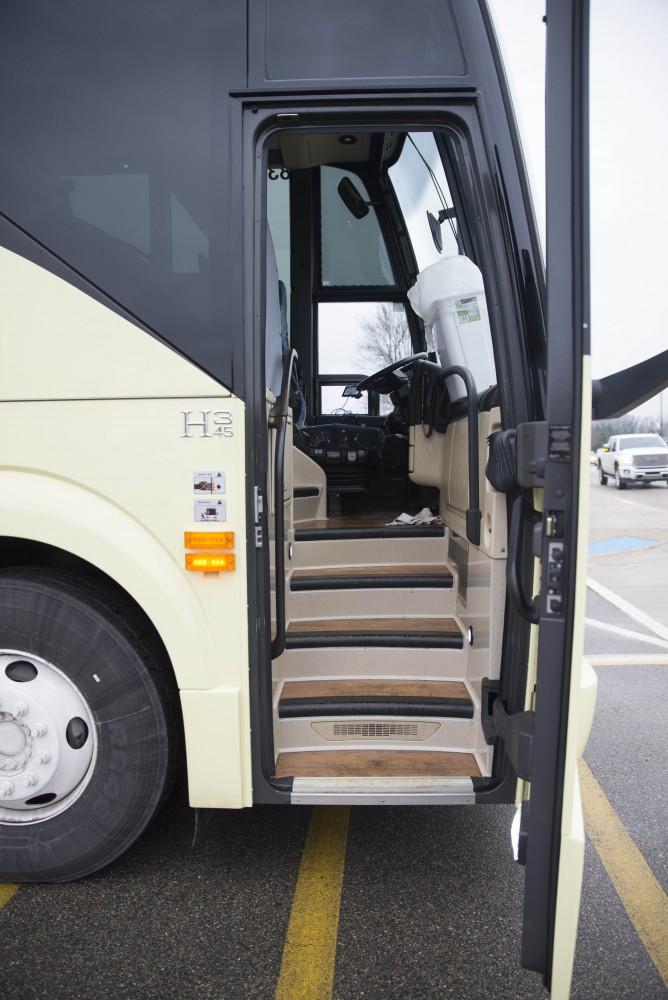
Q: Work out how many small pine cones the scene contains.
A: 0